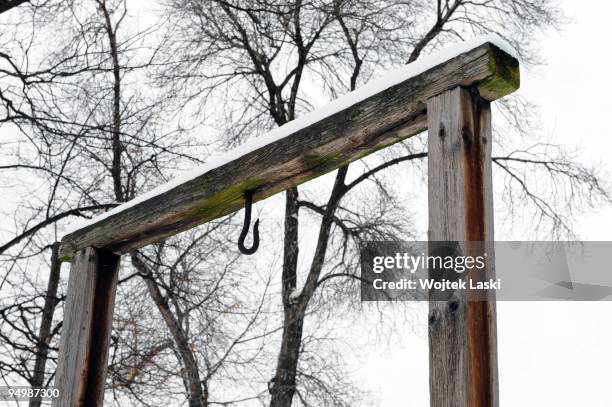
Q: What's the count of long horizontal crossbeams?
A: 1